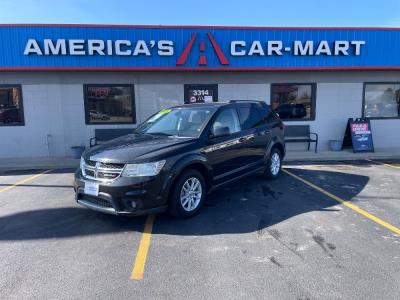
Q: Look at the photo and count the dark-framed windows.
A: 4